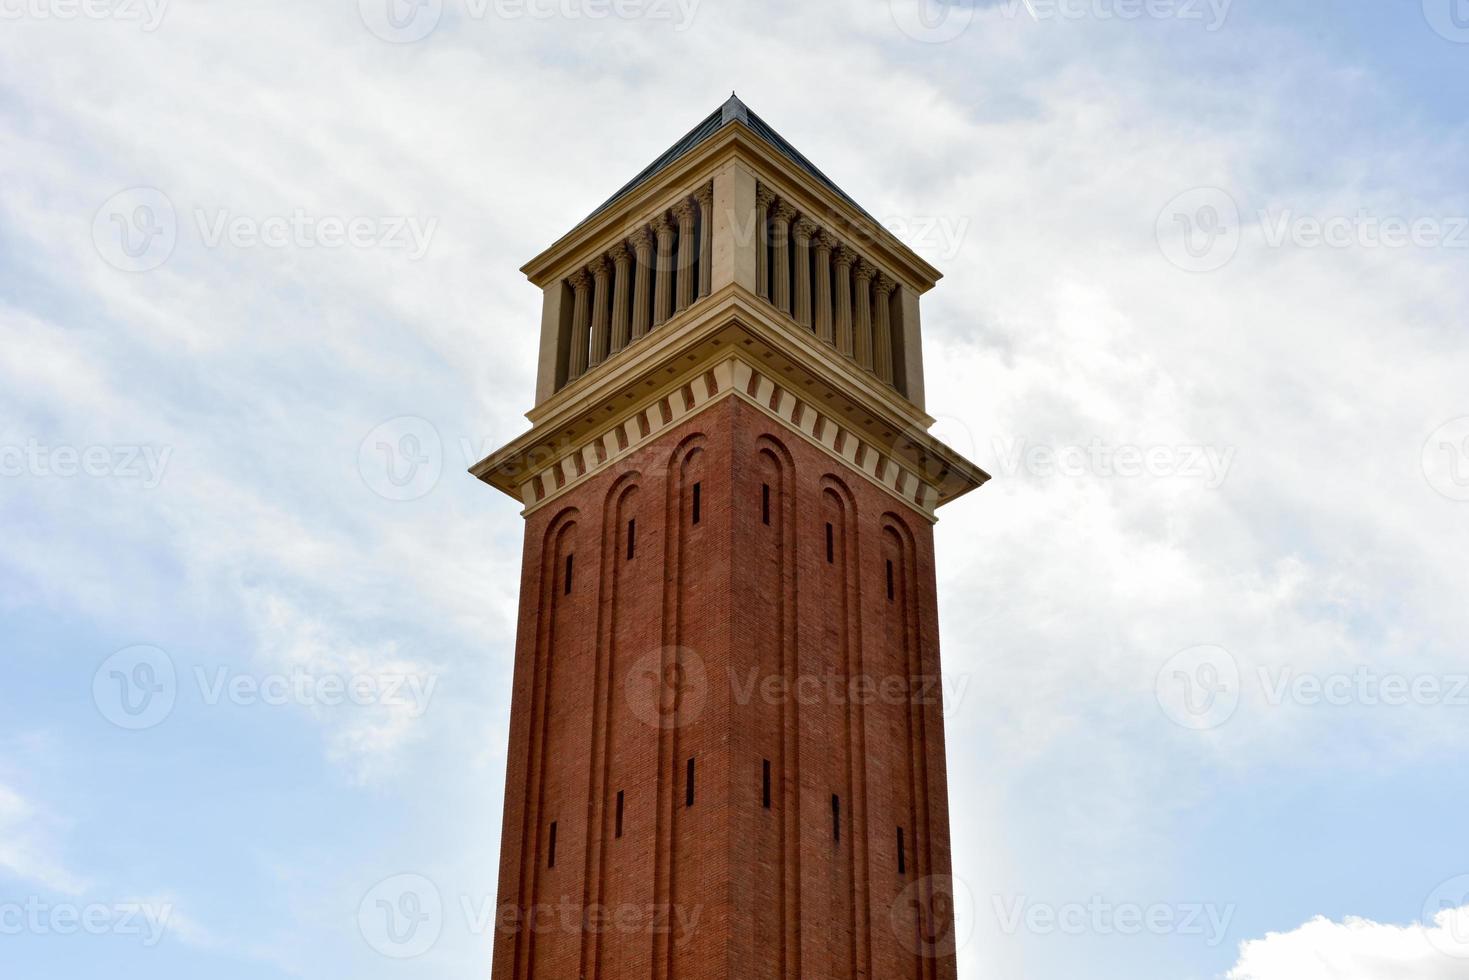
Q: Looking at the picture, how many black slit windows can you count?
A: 12